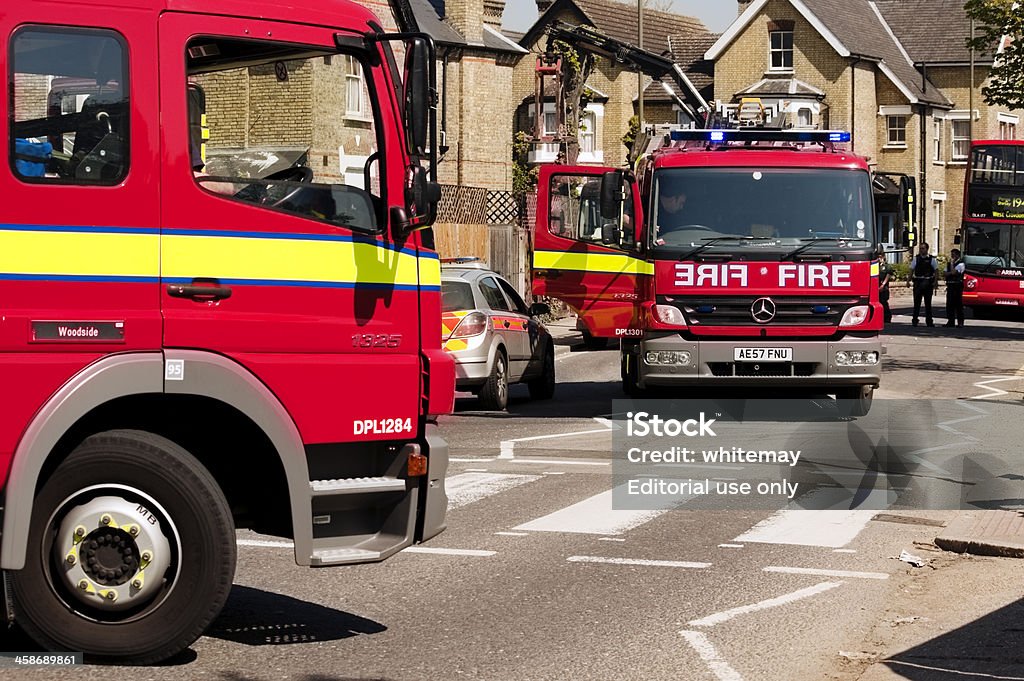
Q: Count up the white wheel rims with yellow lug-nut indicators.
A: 1